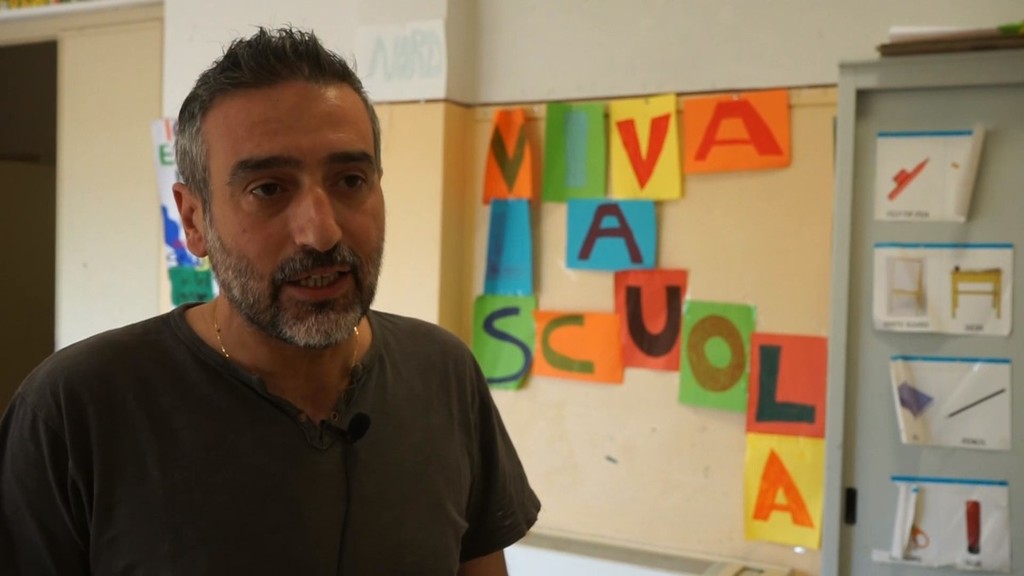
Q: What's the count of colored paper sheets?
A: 12